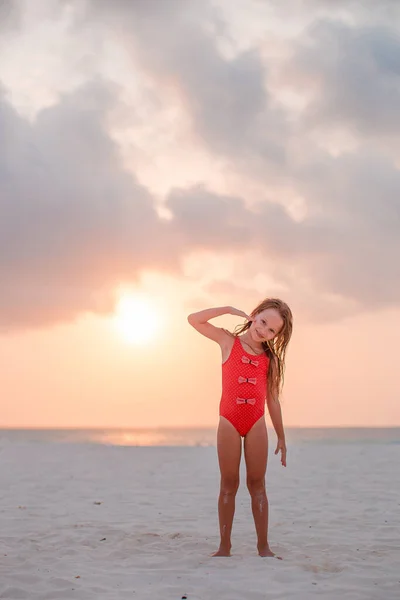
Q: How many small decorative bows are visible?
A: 3